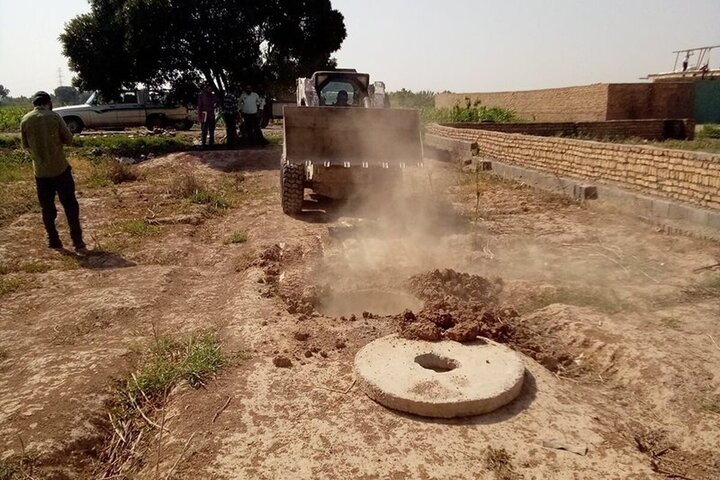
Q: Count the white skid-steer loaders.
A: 1